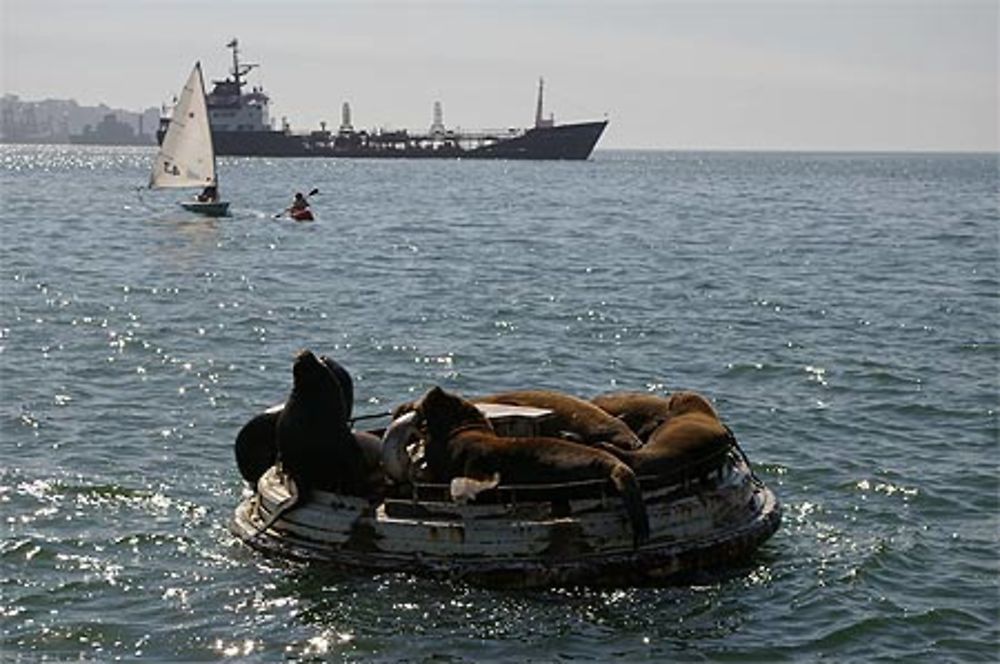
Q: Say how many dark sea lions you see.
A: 2